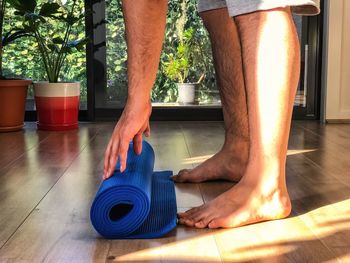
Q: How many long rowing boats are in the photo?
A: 0